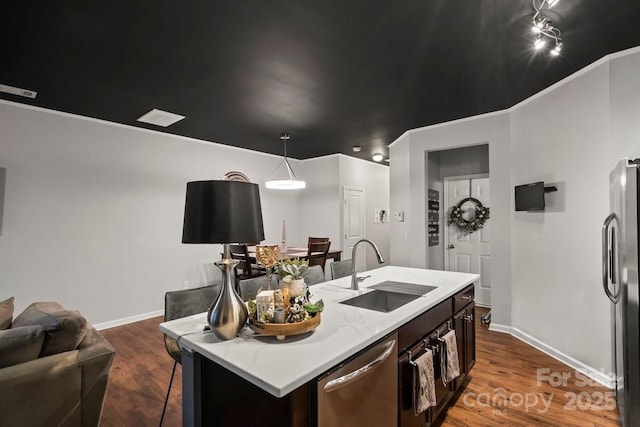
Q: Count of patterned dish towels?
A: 2